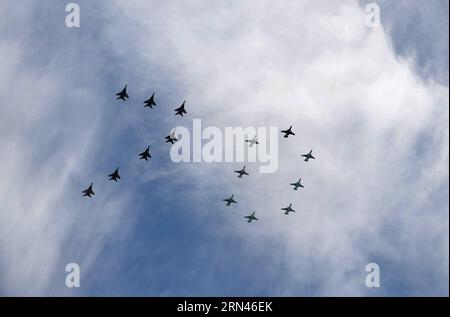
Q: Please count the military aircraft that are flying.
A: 15